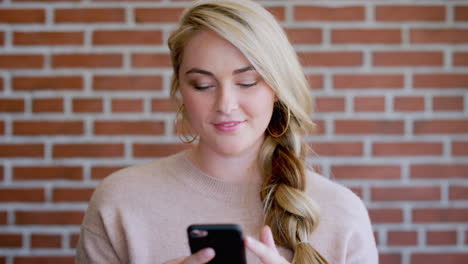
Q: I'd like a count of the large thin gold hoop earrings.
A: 2